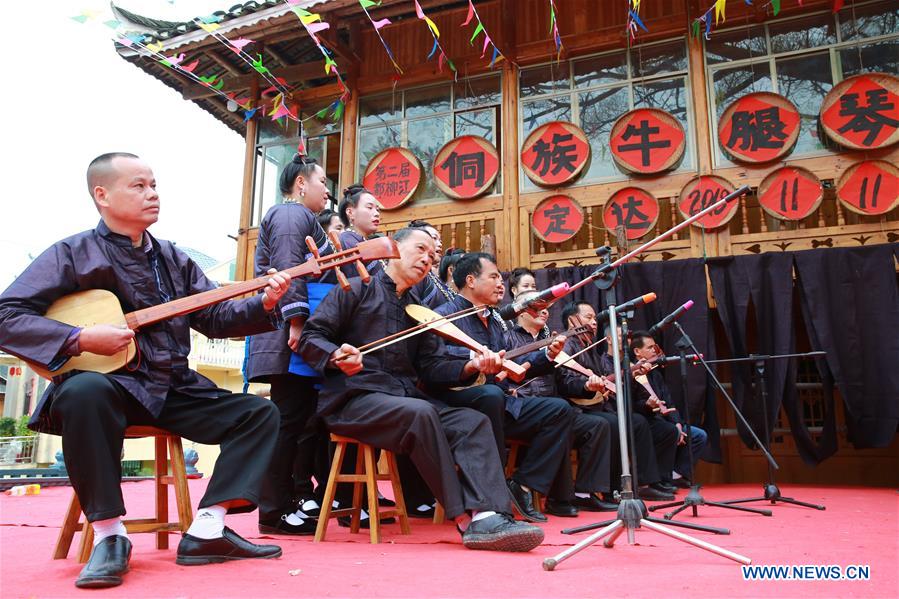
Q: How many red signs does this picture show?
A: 11